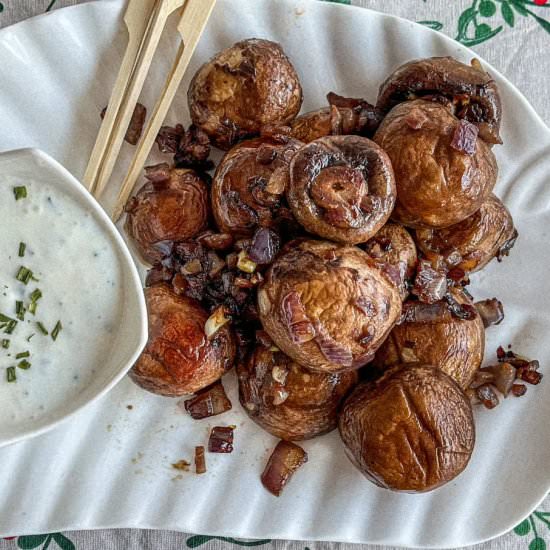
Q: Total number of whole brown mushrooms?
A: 14